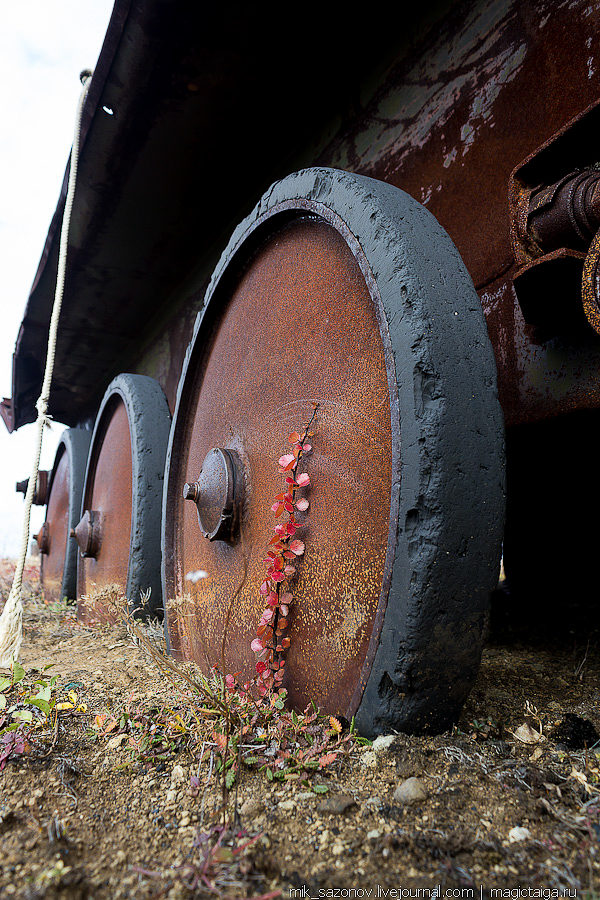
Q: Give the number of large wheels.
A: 3